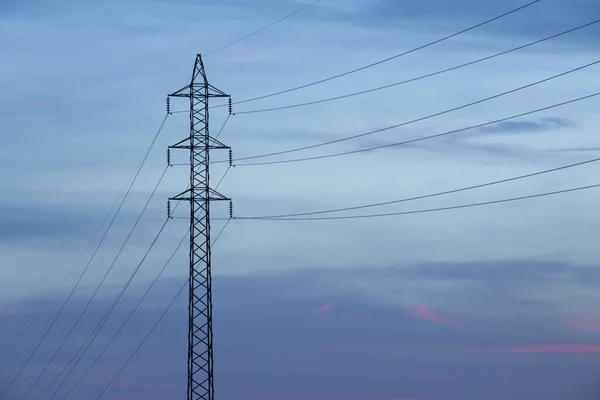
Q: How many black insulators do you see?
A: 6